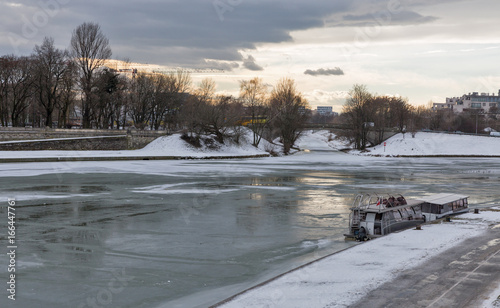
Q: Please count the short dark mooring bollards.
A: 3